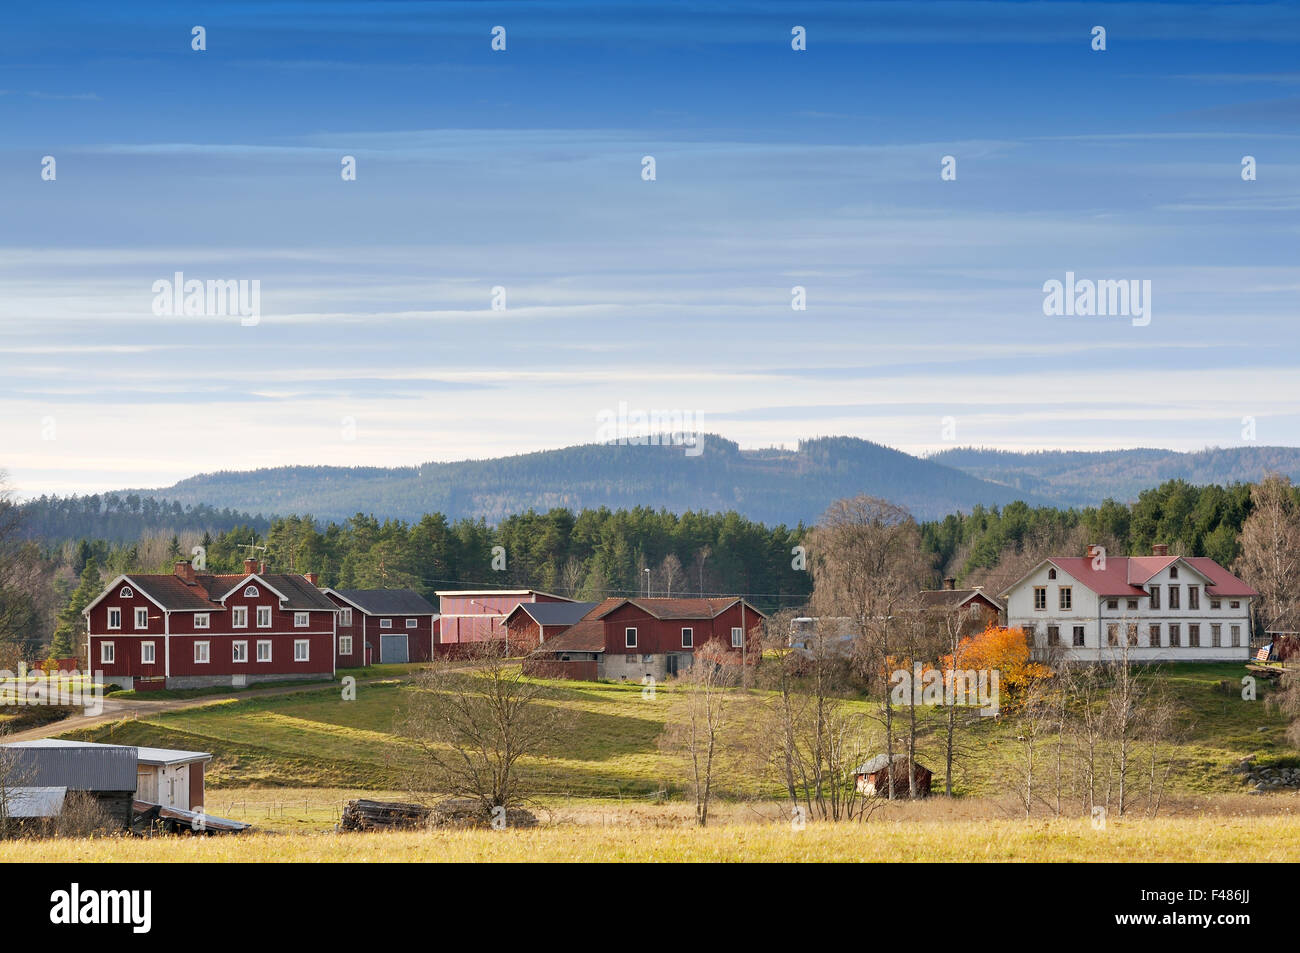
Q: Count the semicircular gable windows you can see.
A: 2